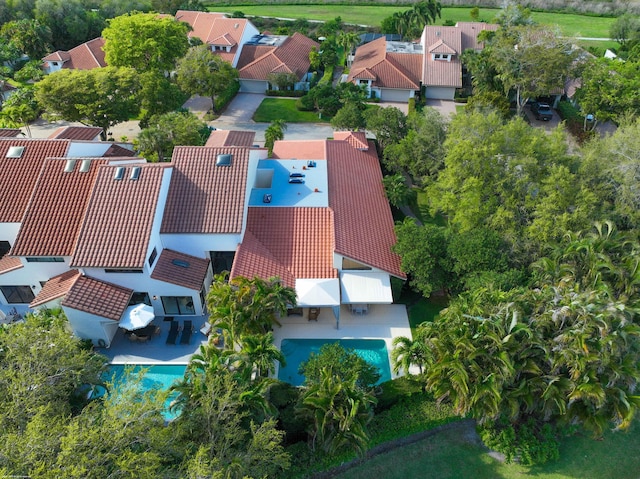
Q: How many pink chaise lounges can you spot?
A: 0